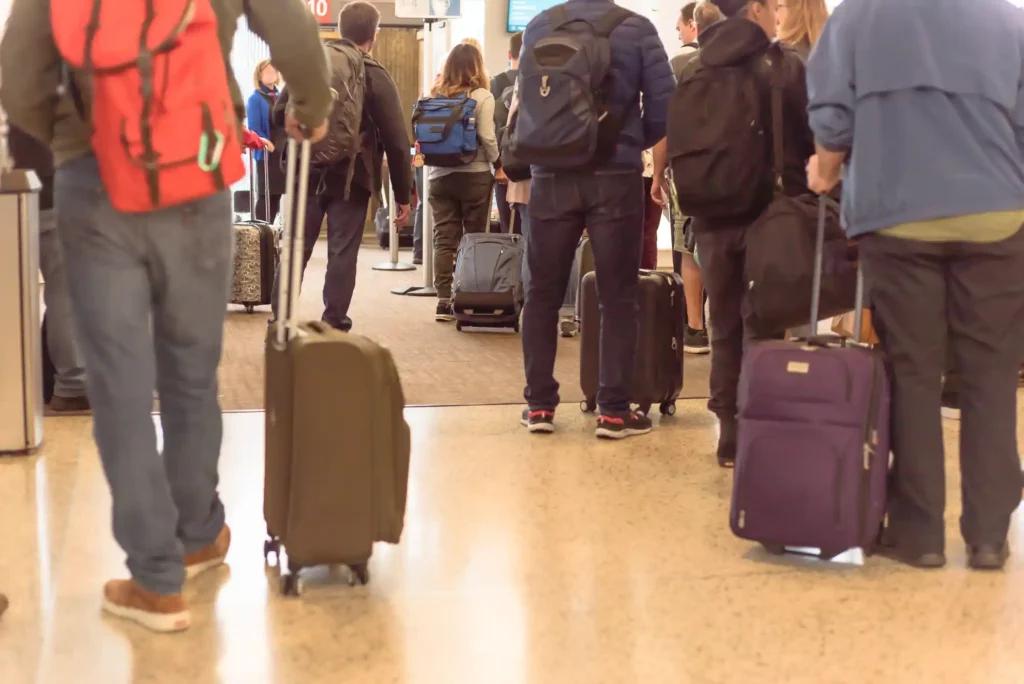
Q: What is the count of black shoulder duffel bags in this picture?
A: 1